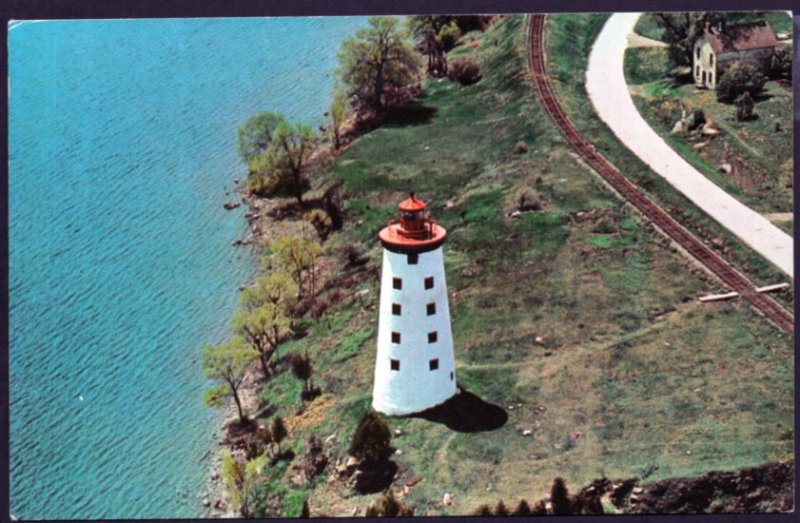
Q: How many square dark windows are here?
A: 8